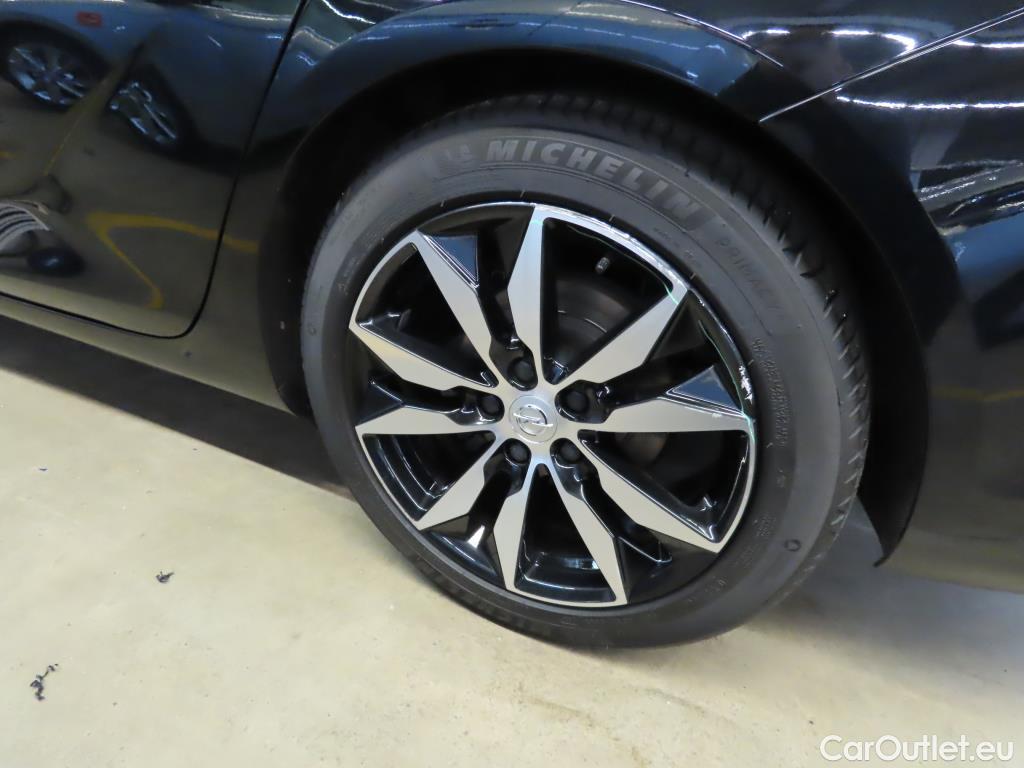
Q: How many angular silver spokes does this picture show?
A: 10